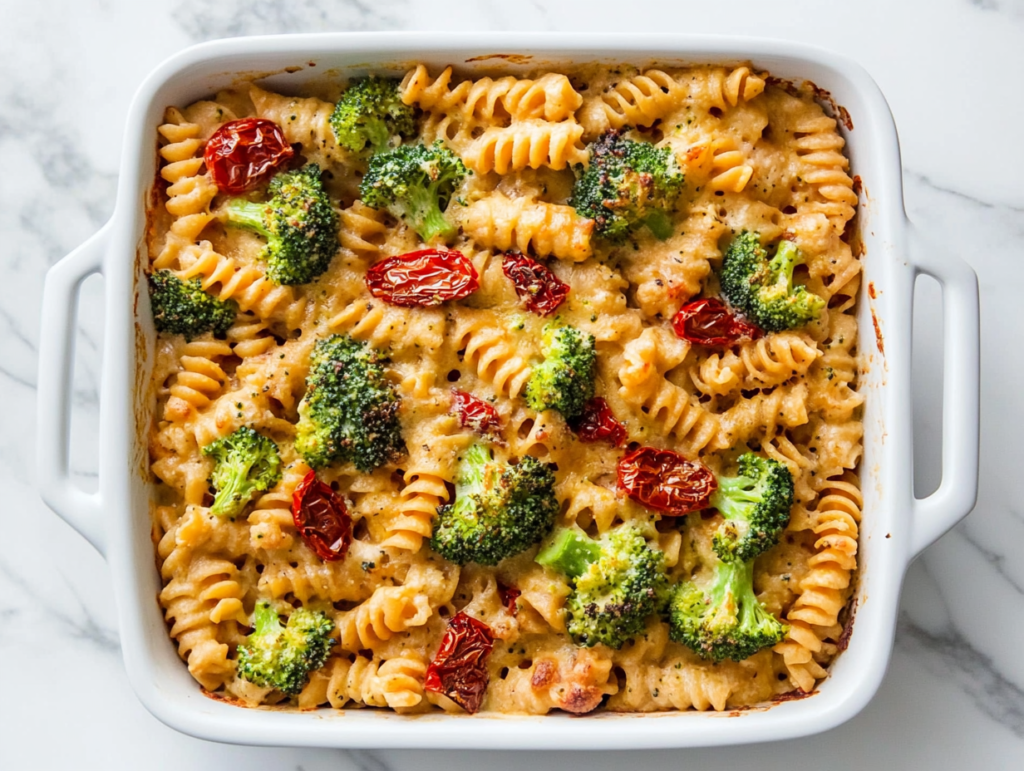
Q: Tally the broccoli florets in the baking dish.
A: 14